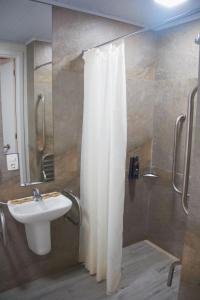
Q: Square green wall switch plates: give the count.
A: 0